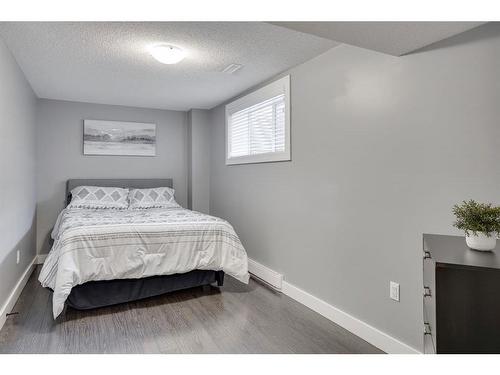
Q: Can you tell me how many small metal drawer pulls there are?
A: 3